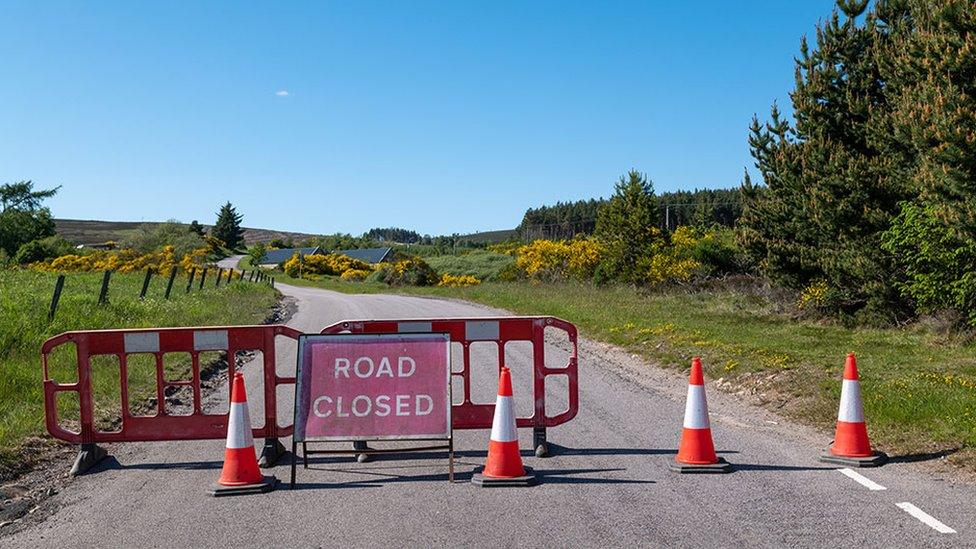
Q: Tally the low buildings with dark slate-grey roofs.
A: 2